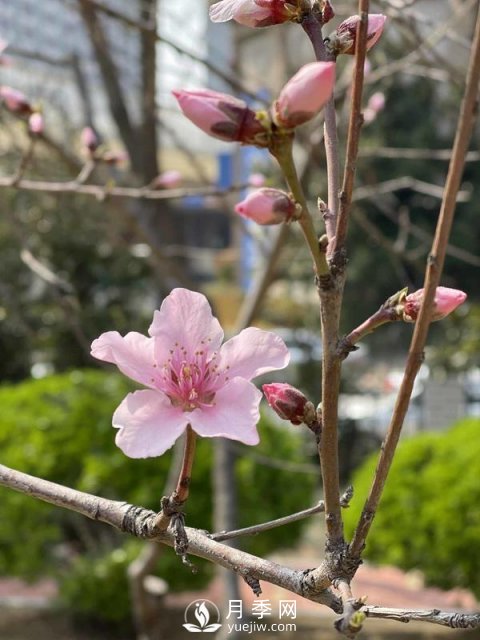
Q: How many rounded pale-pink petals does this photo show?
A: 5